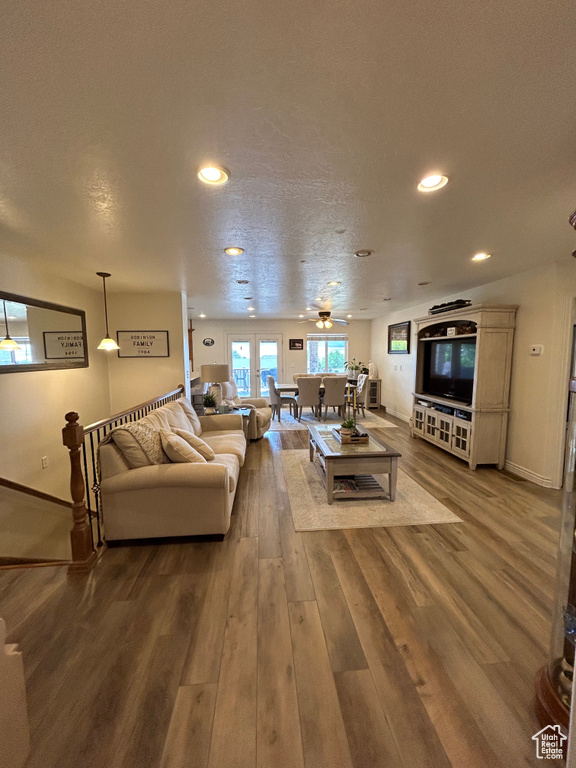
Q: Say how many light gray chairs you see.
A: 6